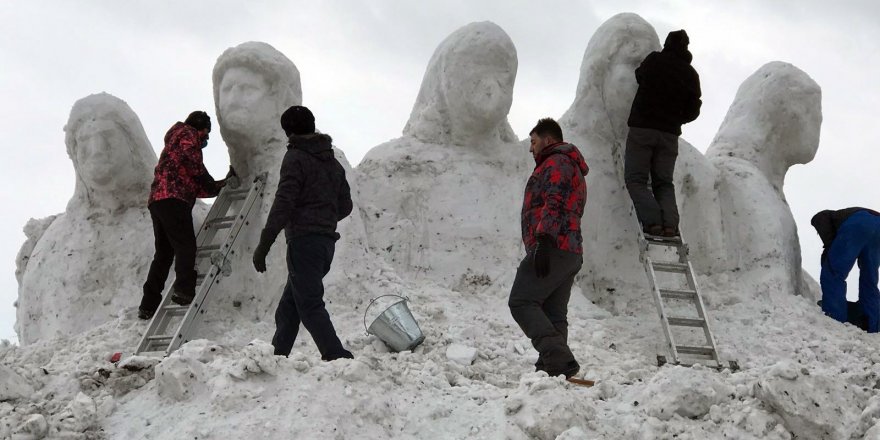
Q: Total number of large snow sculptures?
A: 5